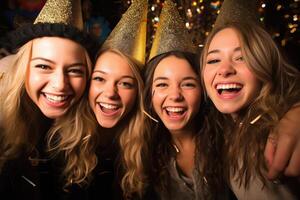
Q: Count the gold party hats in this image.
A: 4